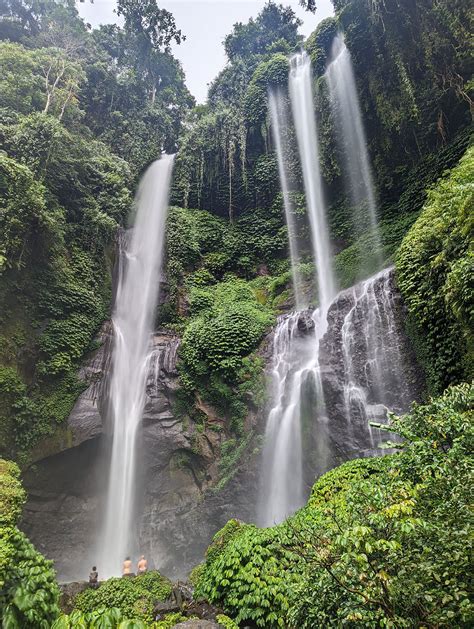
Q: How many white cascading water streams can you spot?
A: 4